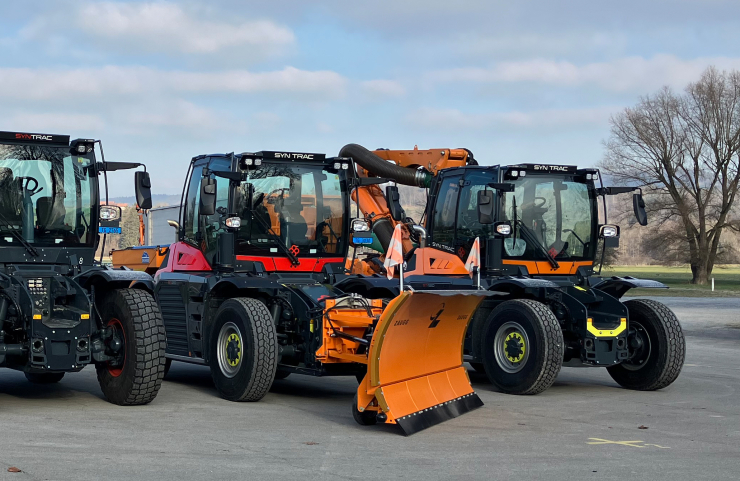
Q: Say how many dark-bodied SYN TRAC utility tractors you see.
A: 3